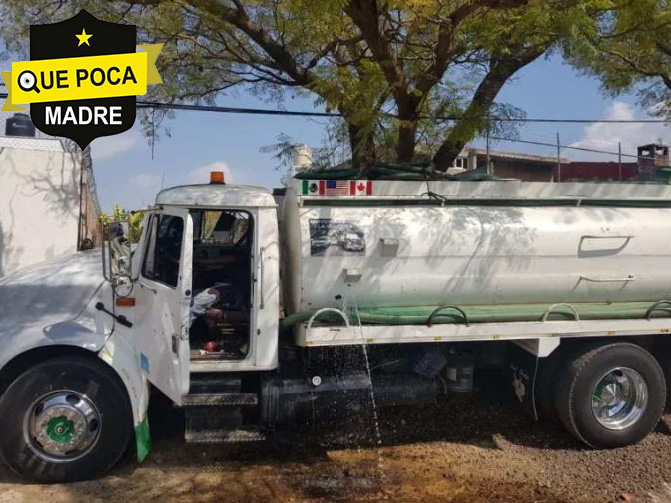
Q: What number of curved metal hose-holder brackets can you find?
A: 4